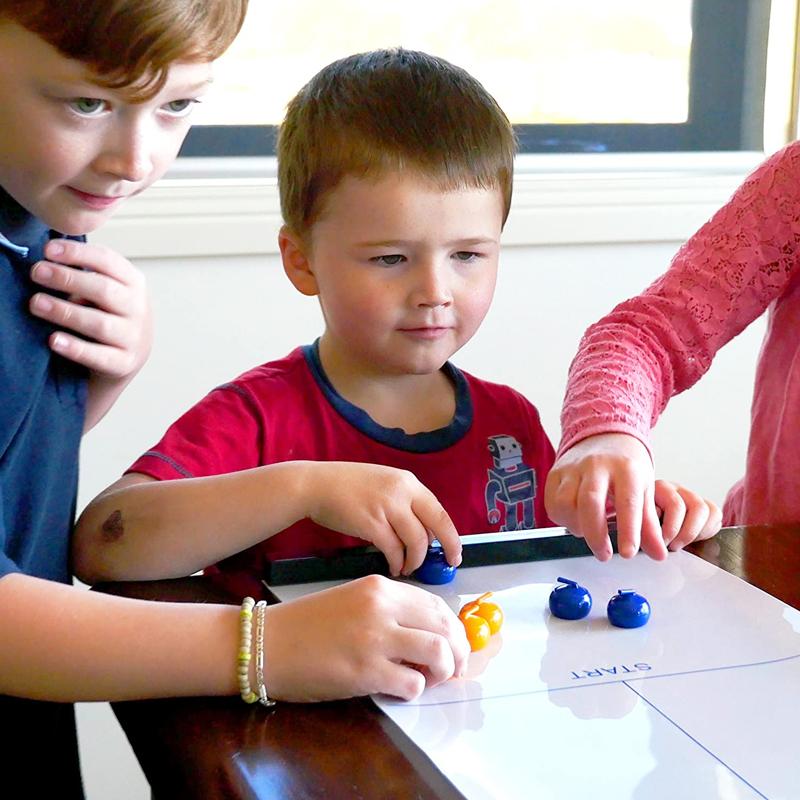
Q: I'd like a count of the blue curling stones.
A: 3